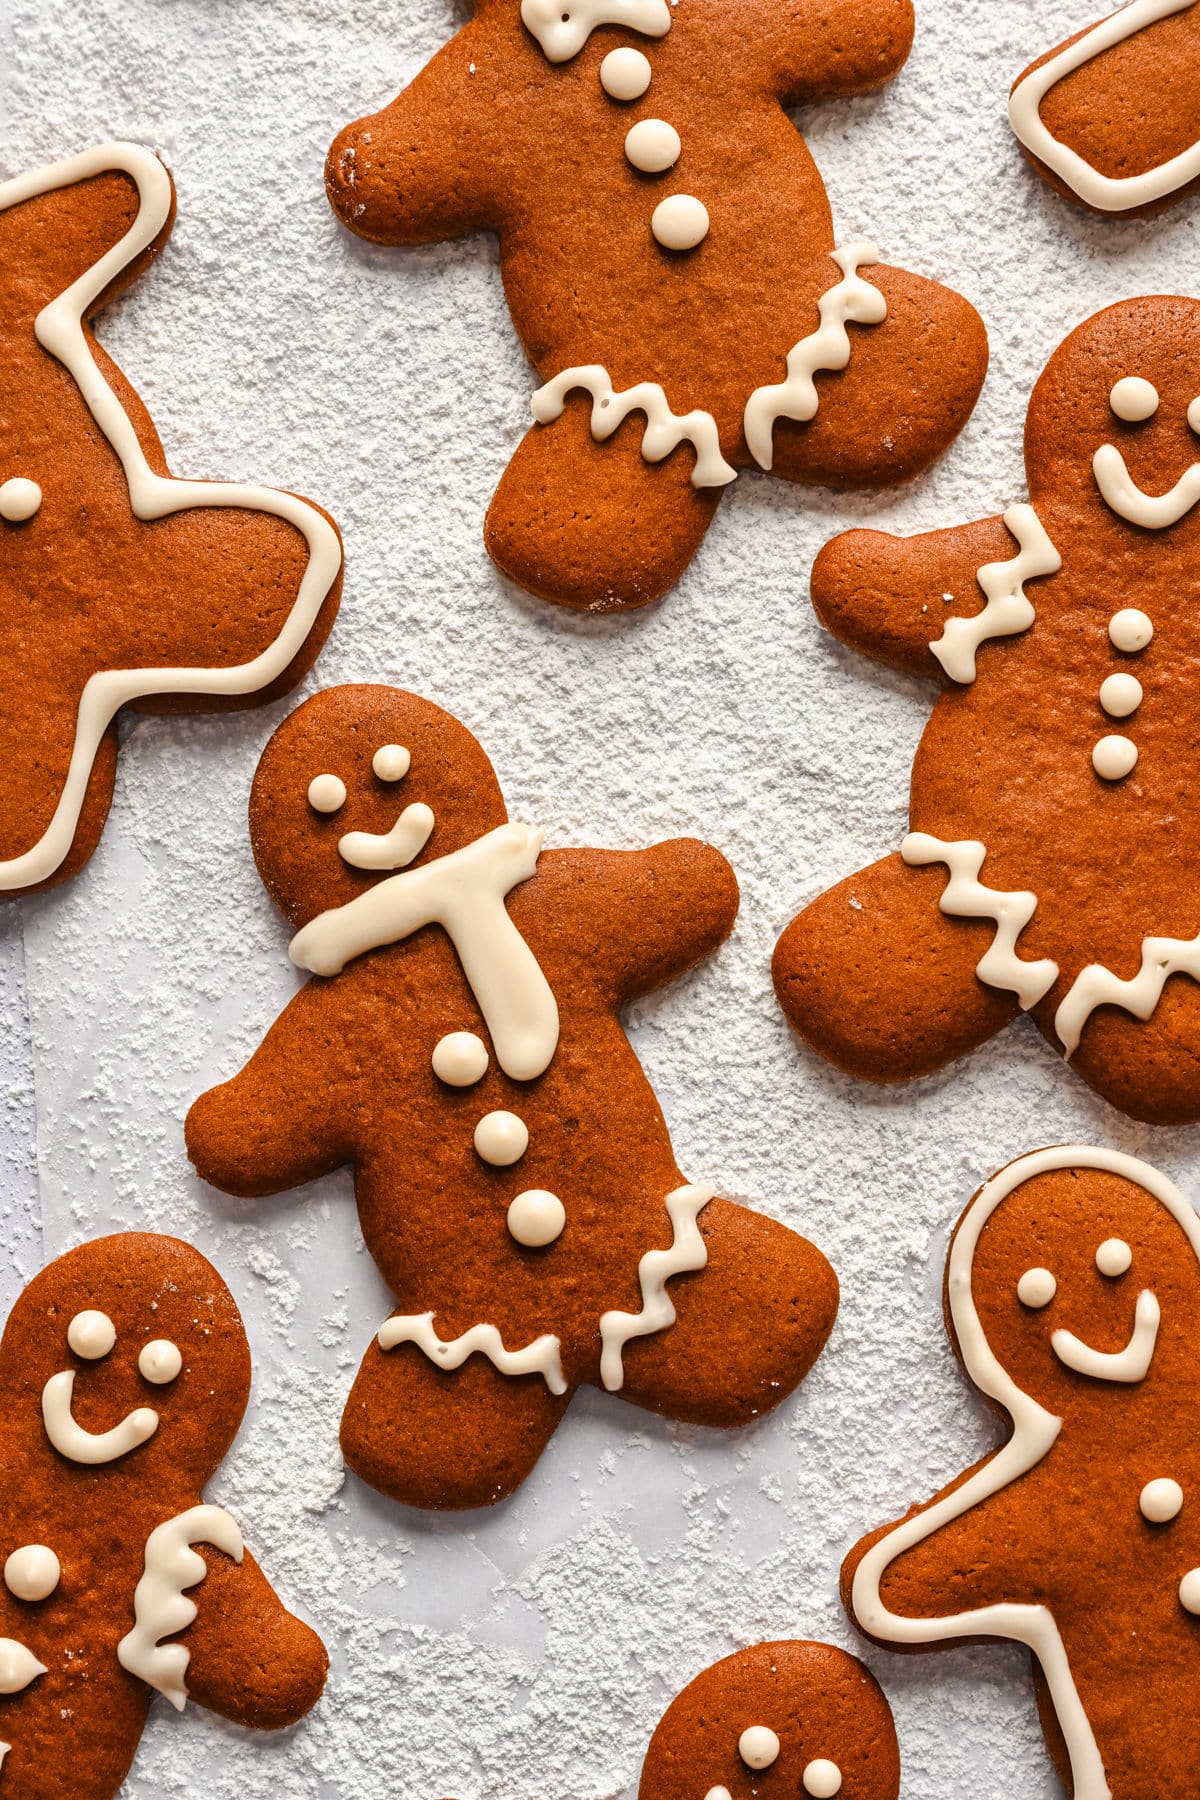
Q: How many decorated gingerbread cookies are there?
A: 8